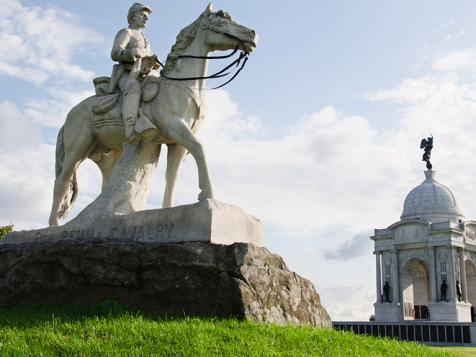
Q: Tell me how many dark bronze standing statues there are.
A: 4